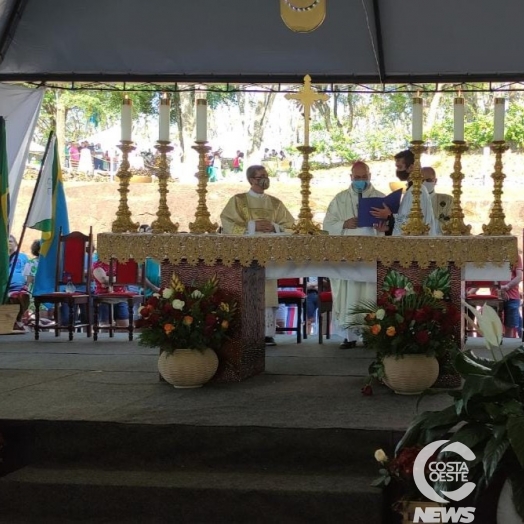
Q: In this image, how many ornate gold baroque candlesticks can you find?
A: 6